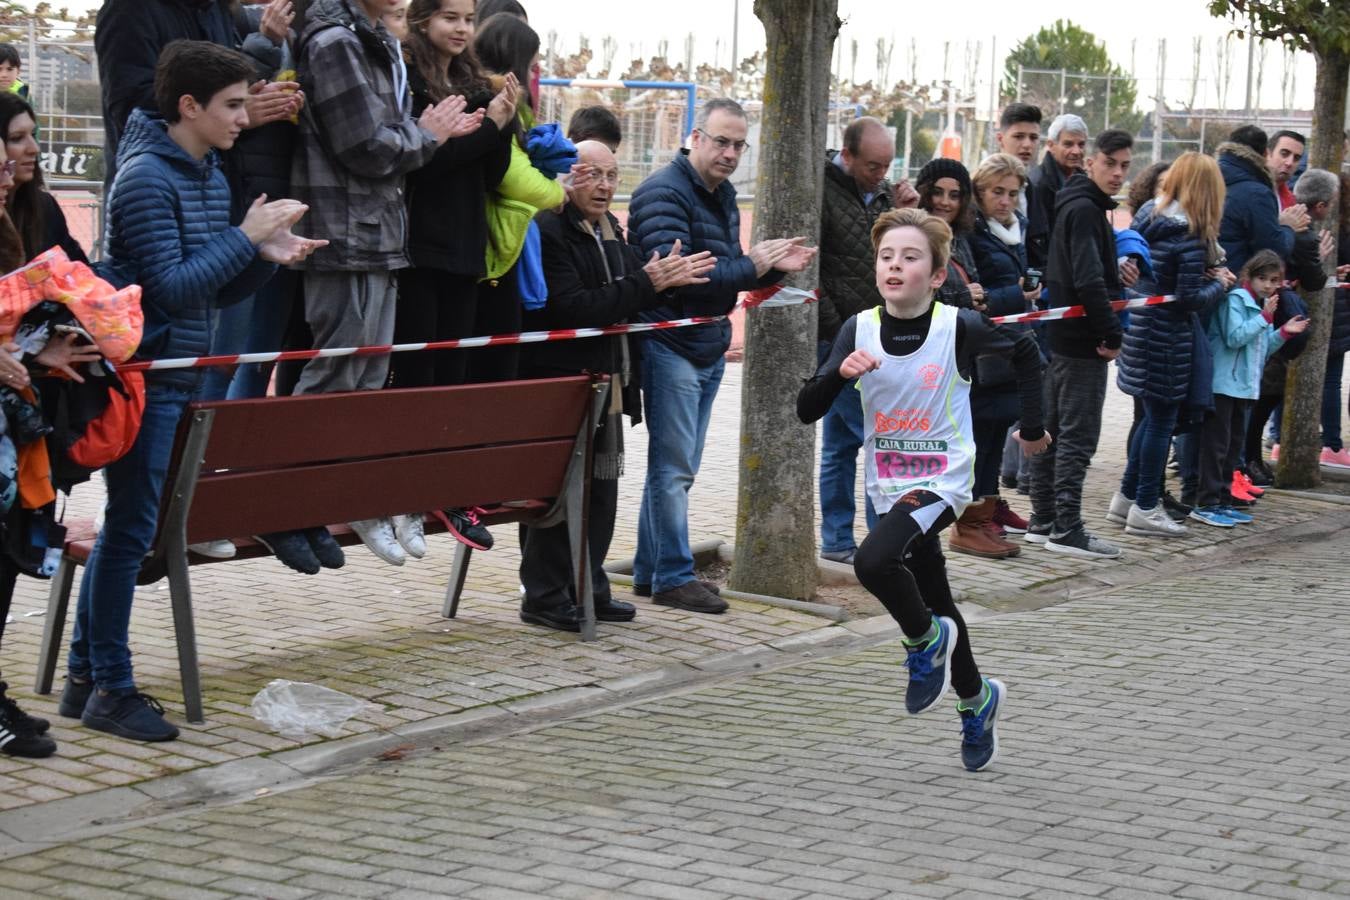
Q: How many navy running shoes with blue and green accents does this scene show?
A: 2